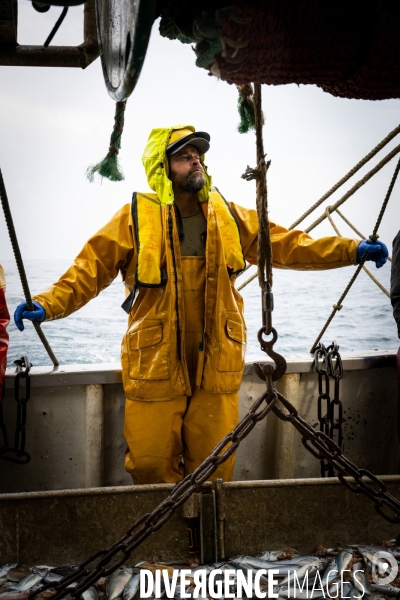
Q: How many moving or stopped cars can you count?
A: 0